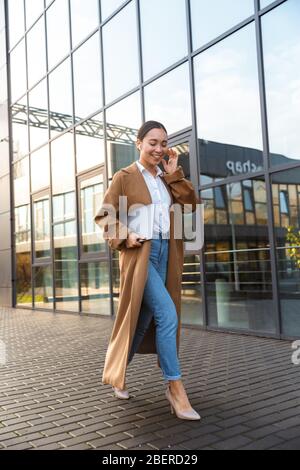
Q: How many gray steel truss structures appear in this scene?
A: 1